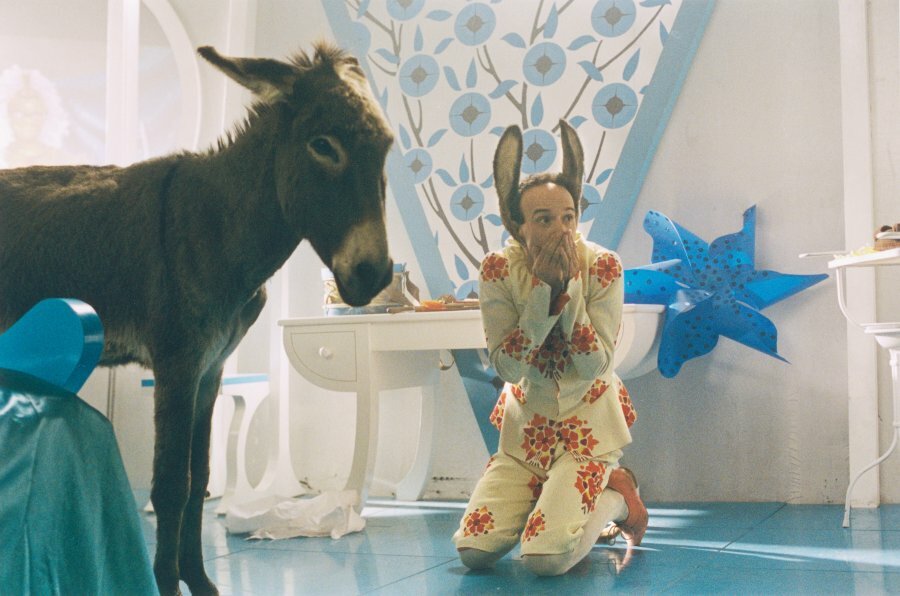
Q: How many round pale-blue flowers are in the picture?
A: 12